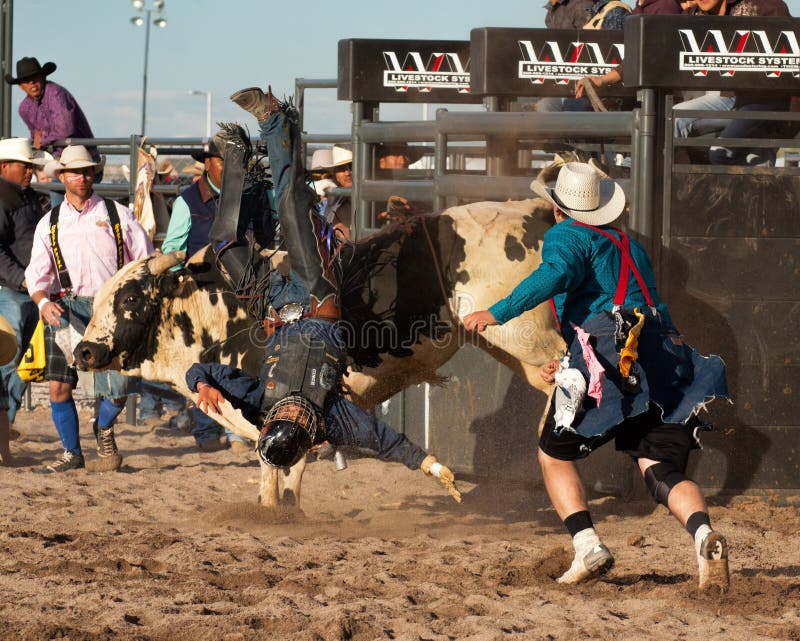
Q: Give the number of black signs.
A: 3